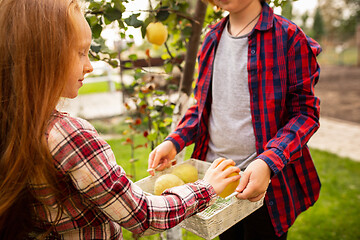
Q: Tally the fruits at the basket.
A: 3